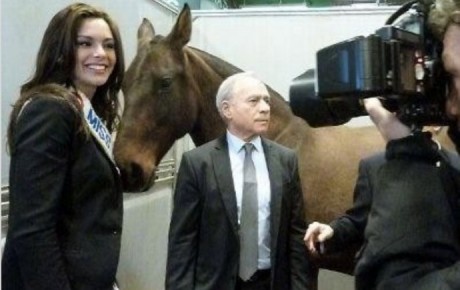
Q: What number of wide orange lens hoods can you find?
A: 0